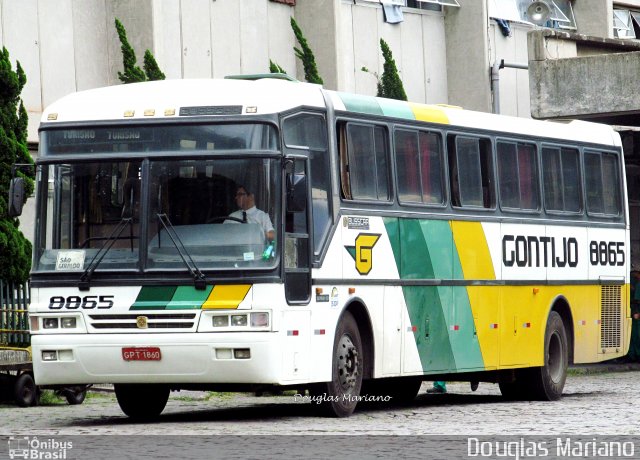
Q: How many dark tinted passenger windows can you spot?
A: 6